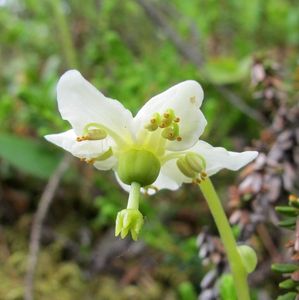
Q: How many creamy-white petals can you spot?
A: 5